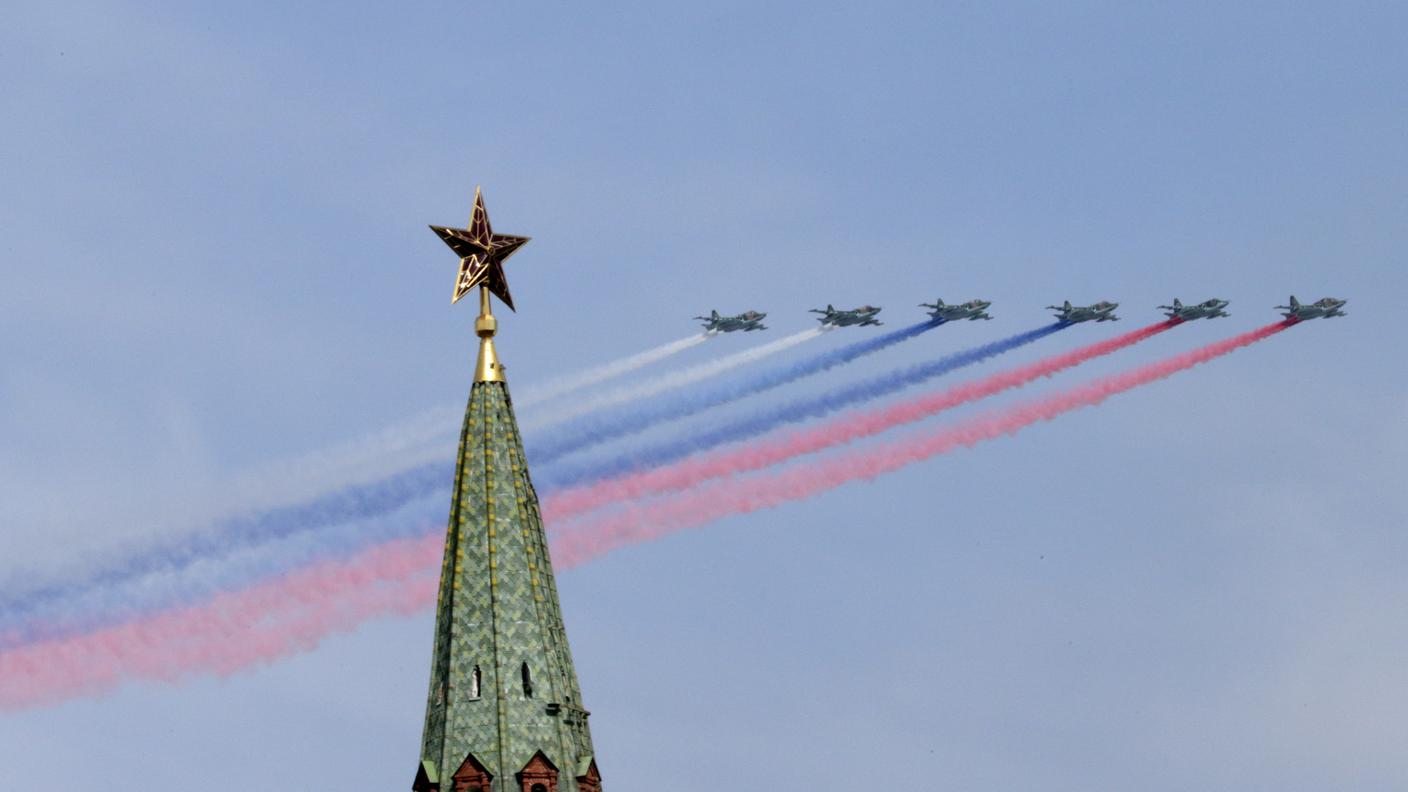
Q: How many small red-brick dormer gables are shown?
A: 4